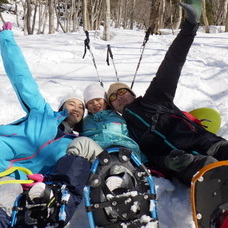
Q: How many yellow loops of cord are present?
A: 1